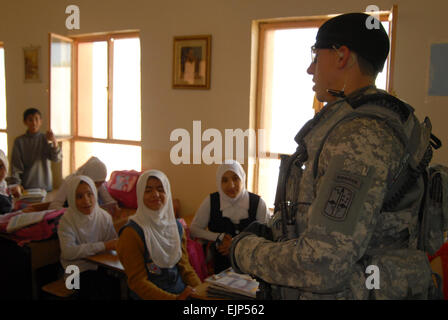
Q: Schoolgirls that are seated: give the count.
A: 5